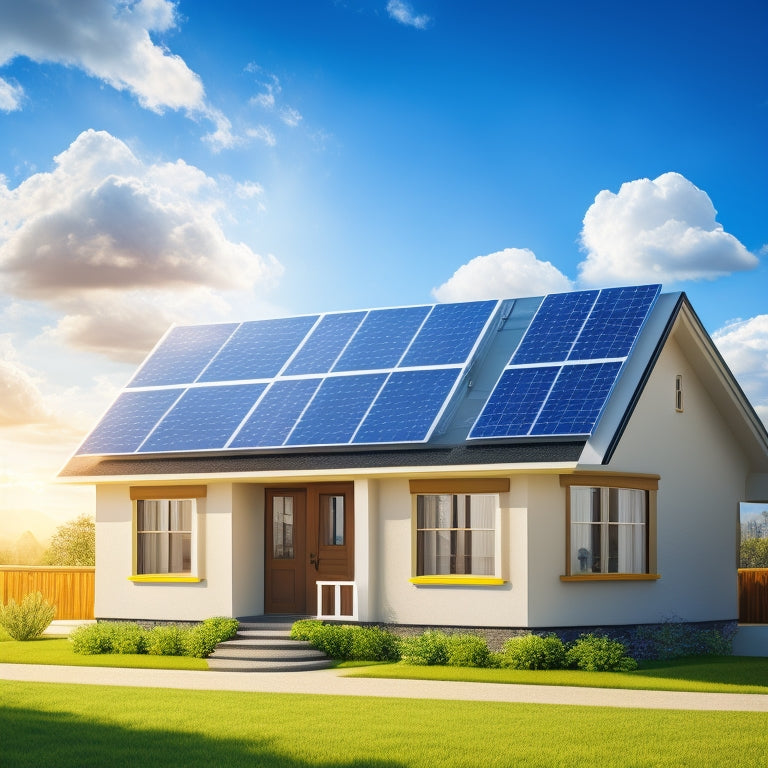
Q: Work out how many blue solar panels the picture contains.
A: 14